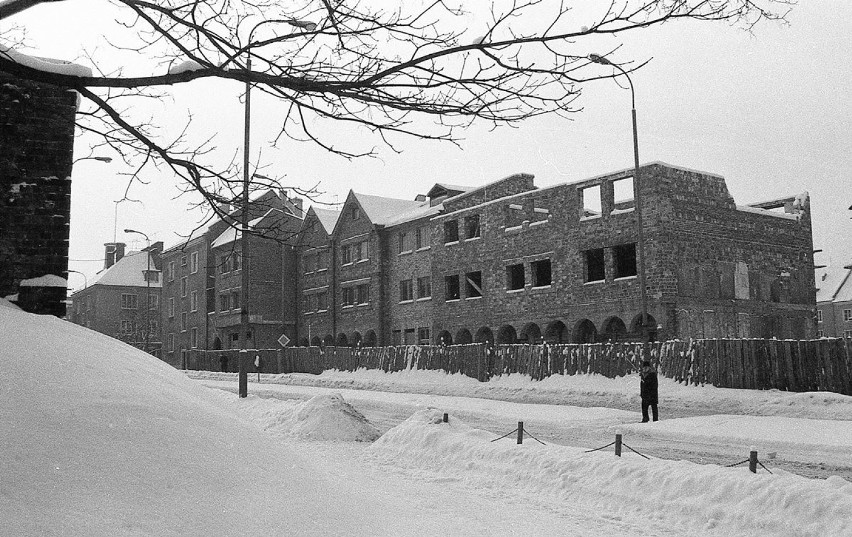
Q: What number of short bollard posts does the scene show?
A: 4